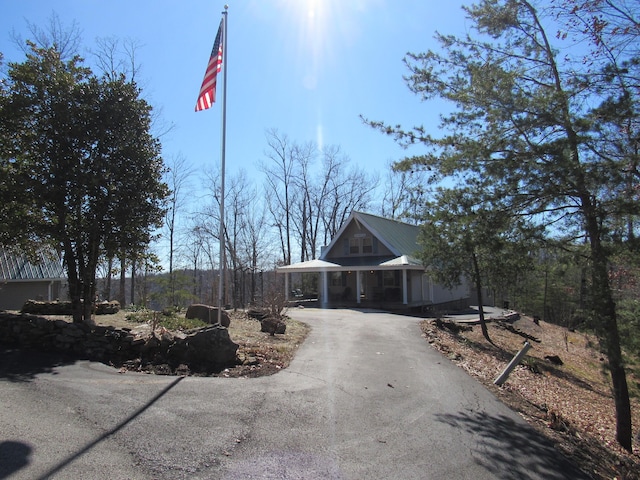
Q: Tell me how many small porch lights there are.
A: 2